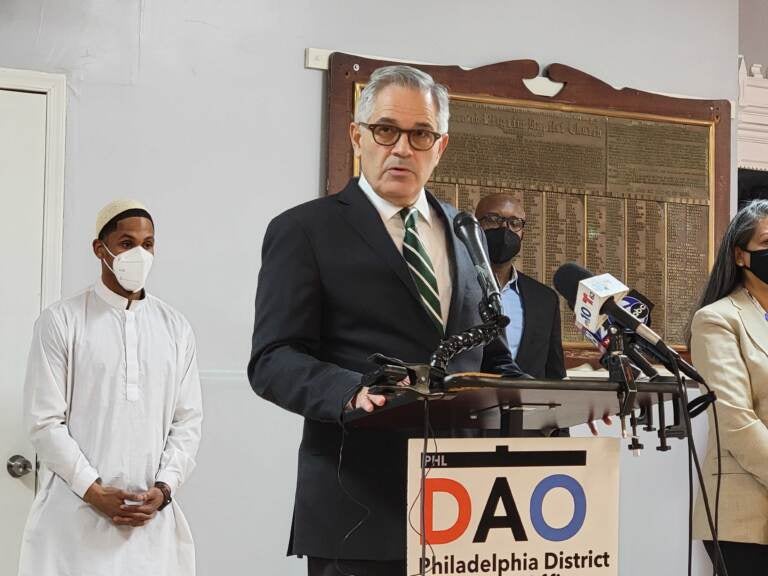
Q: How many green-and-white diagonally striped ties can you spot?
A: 1